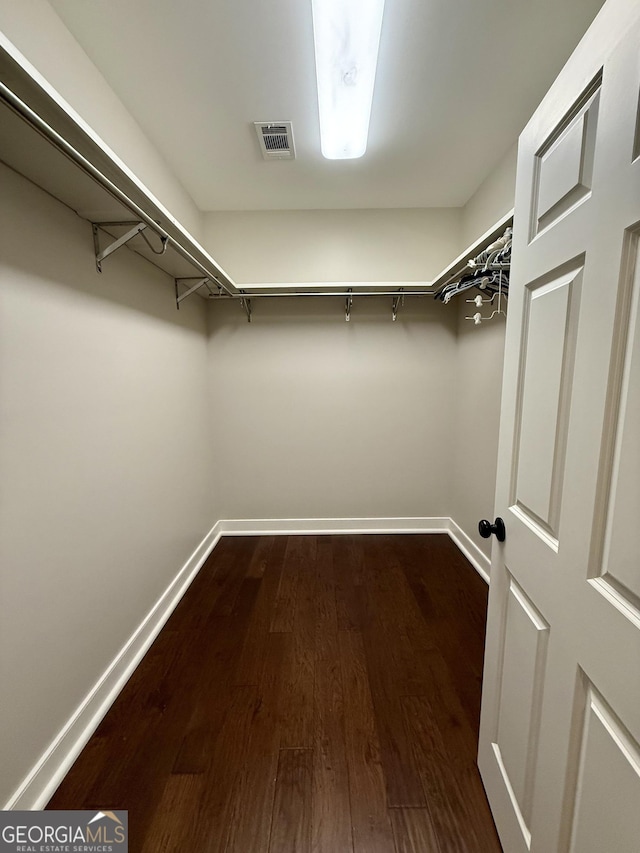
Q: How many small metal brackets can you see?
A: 5